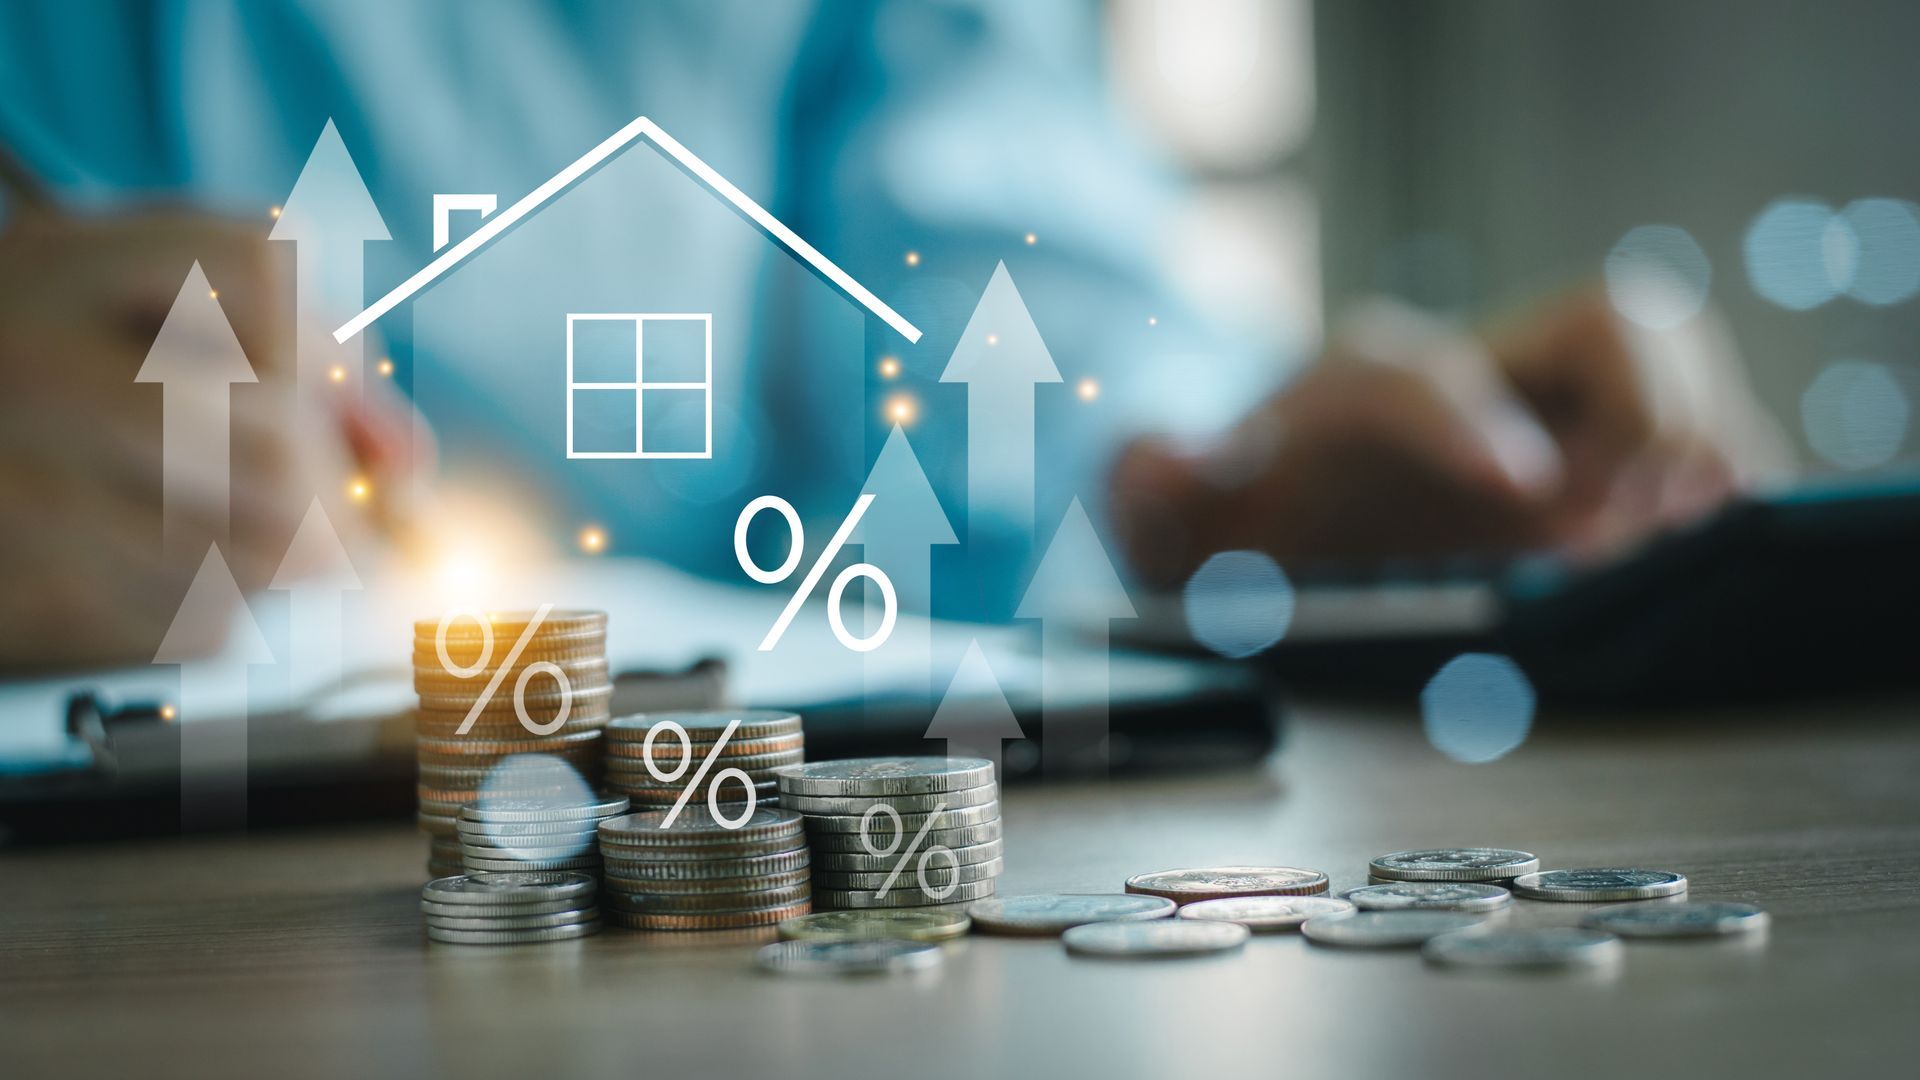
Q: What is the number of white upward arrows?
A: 8